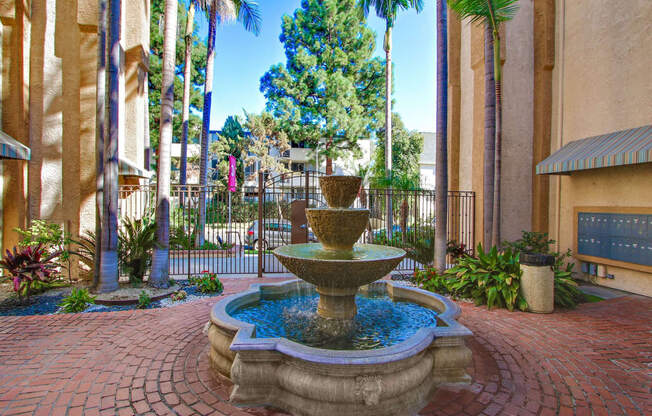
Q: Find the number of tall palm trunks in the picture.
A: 9